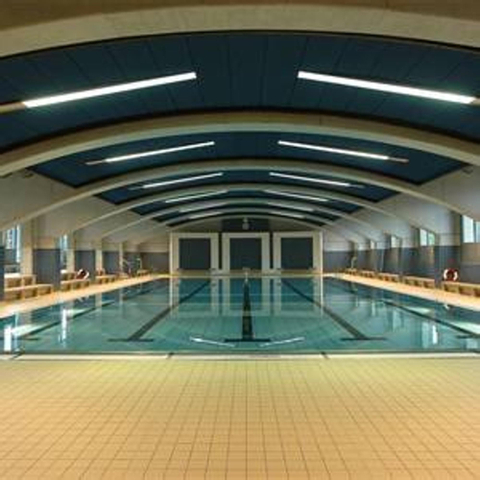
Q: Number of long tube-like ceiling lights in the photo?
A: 12